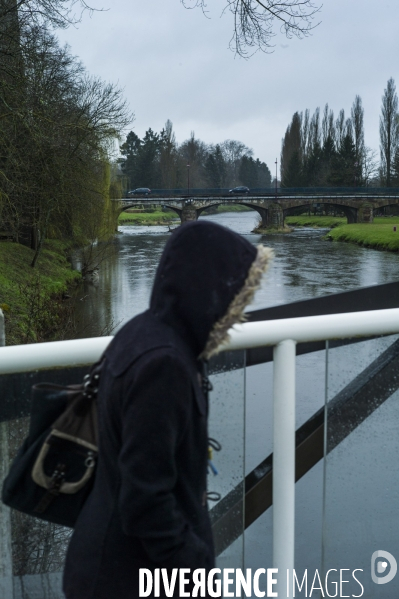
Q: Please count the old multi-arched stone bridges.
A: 1